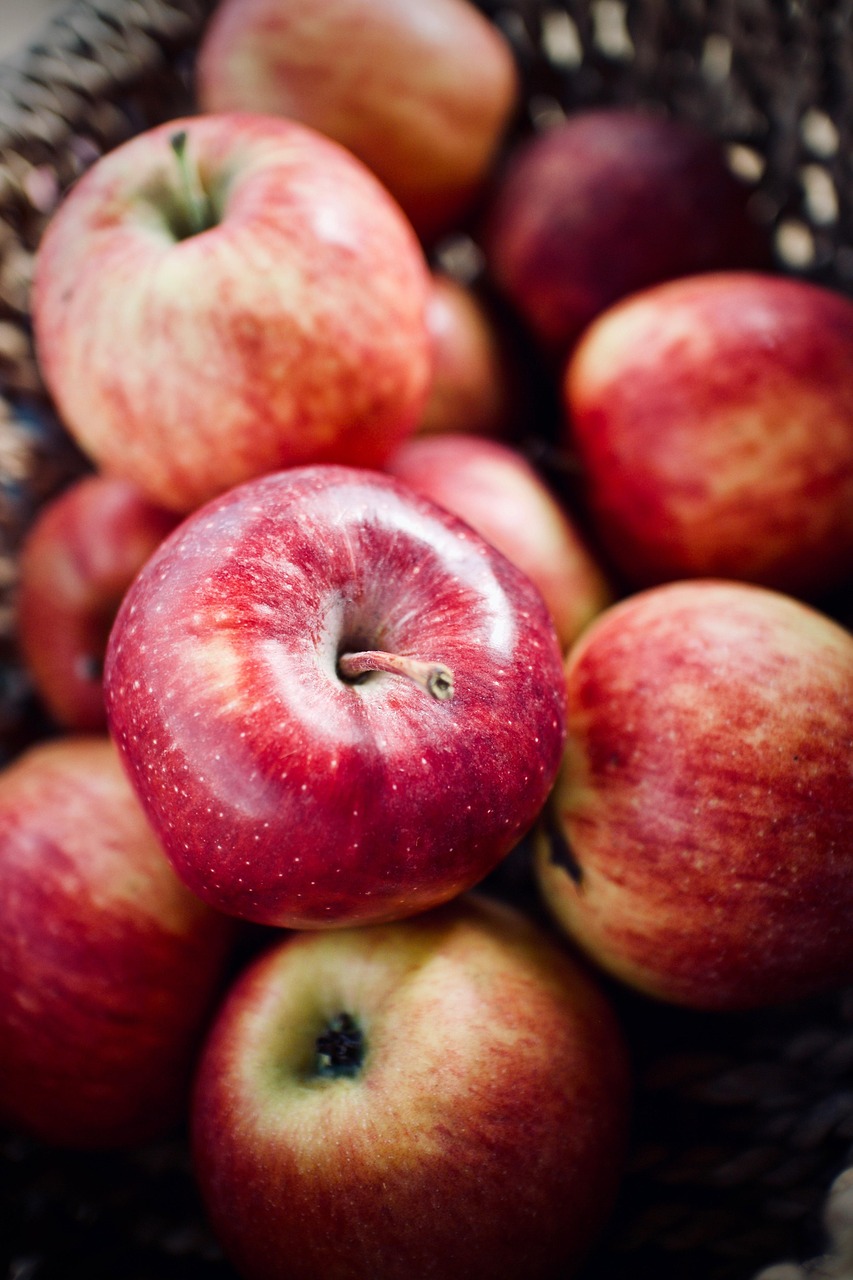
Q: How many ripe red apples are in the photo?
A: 11